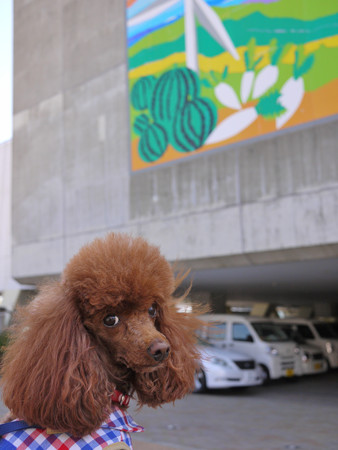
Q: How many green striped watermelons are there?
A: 5